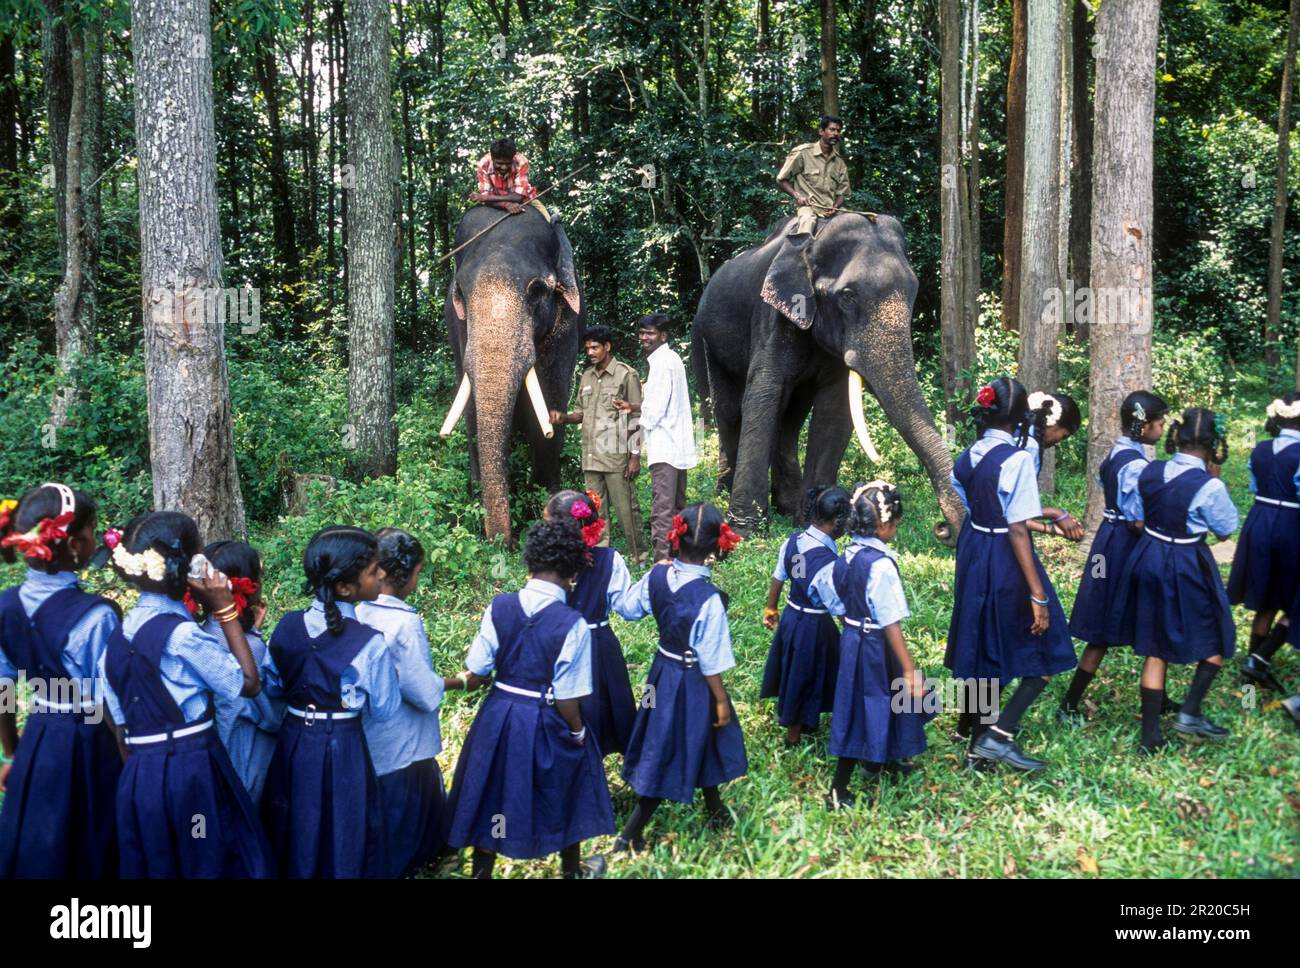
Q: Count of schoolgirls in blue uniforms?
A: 15